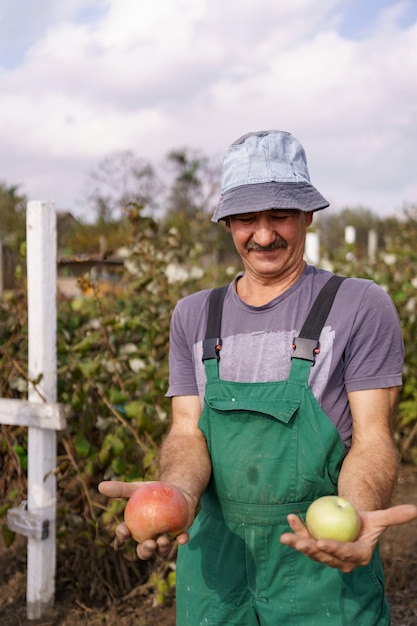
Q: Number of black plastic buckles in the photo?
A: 2